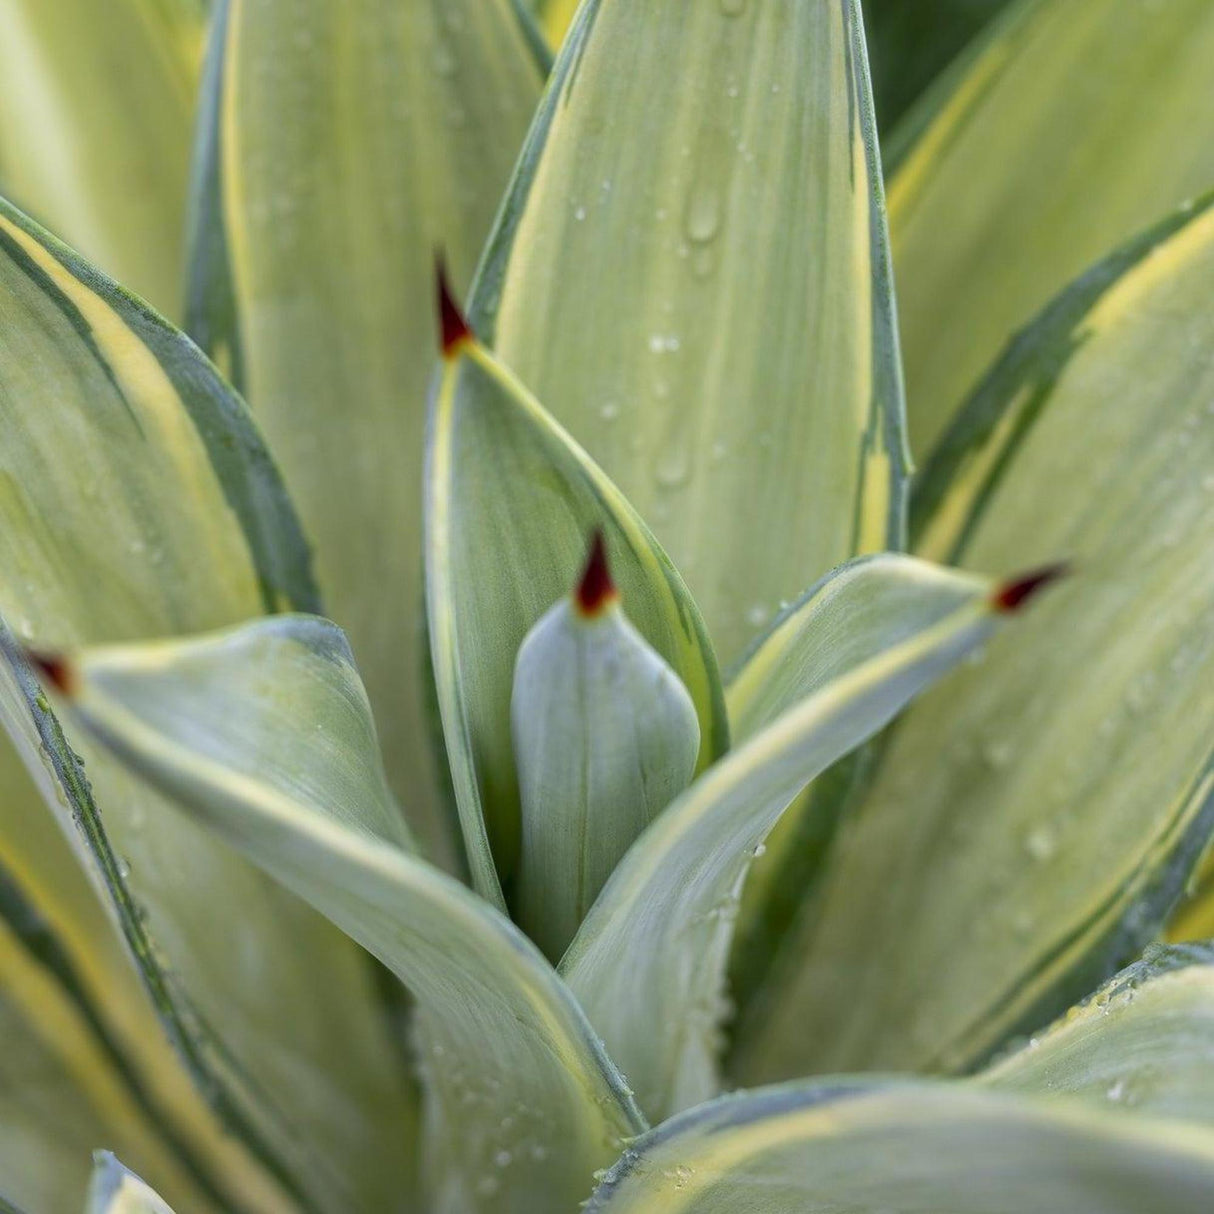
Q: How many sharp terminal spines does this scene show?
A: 4